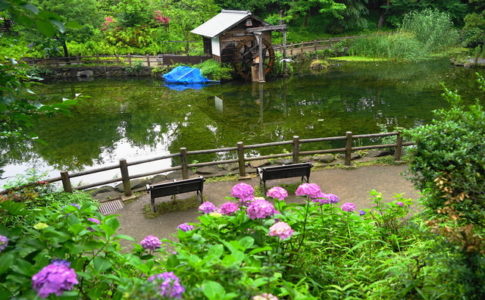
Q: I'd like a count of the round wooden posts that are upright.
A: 7